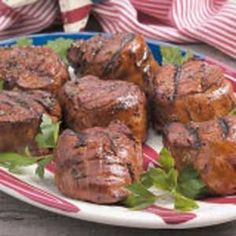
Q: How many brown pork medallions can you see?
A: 7